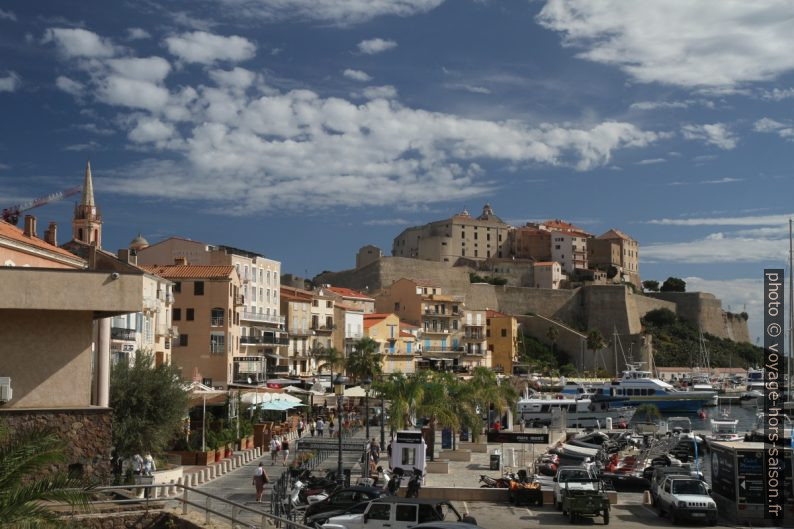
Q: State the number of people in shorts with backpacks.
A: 1